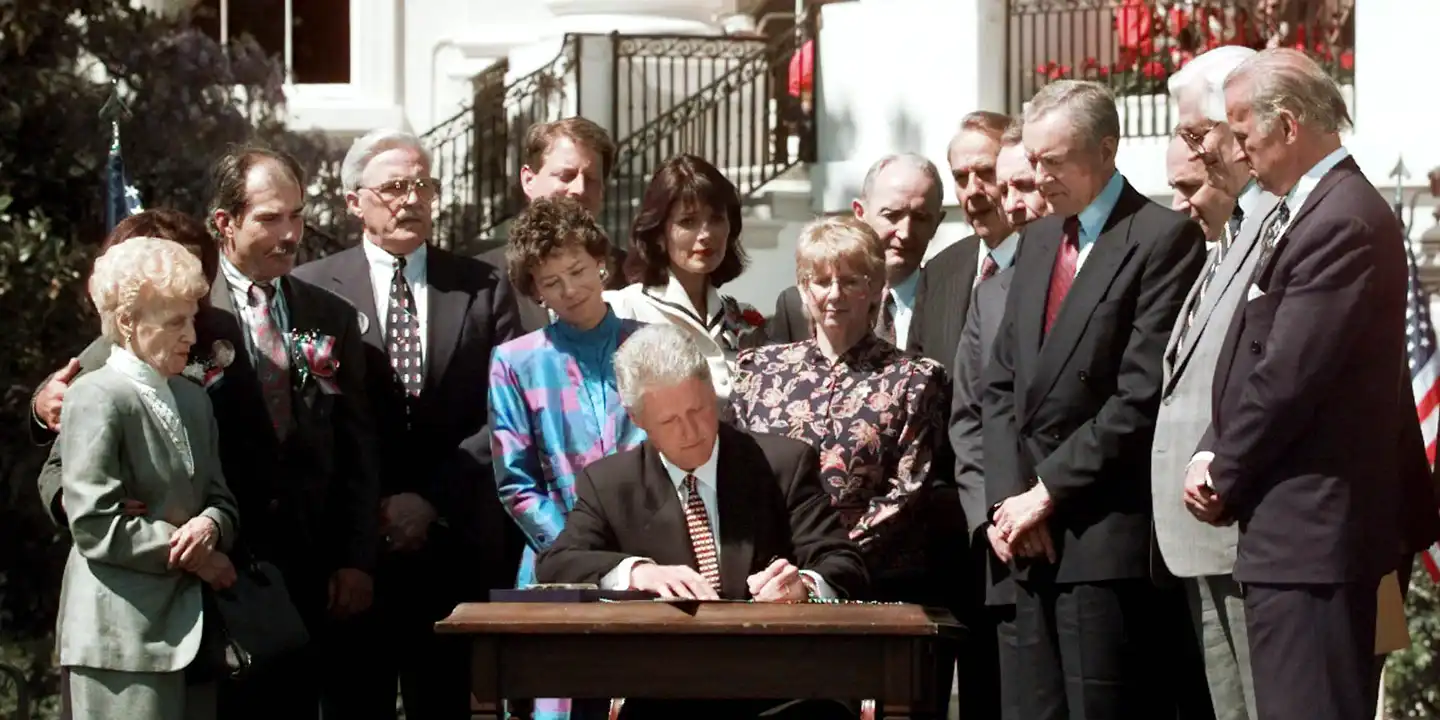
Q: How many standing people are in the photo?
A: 15